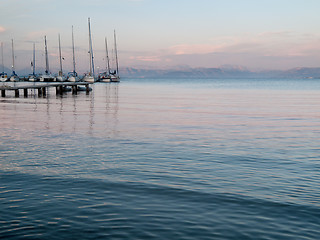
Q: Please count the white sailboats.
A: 9